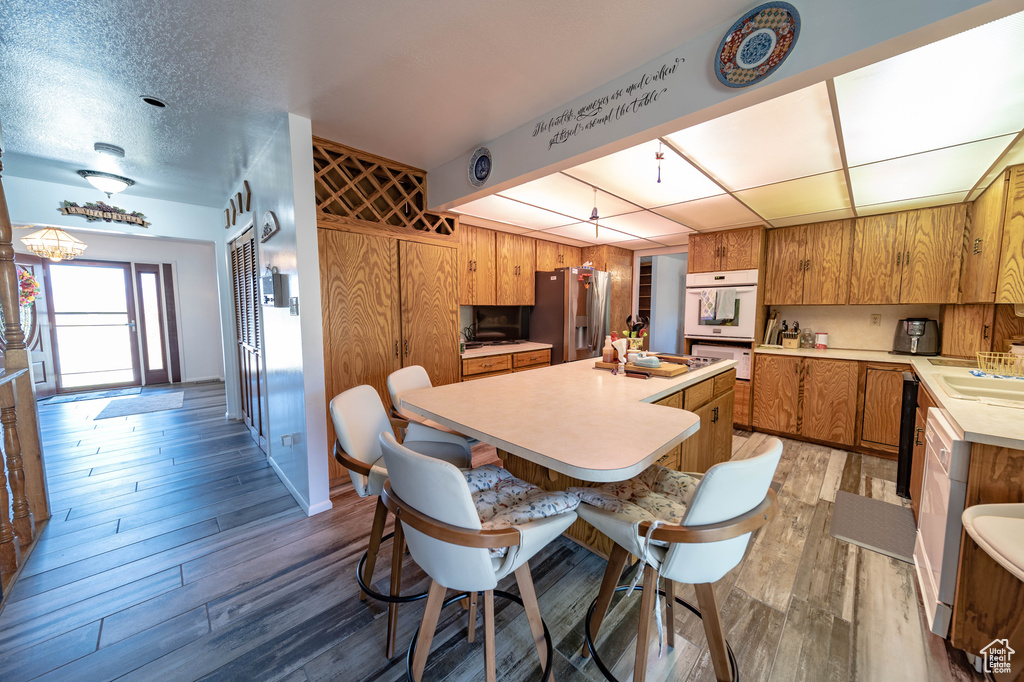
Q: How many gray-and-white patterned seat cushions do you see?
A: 2